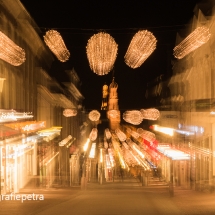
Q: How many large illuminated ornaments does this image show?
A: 5